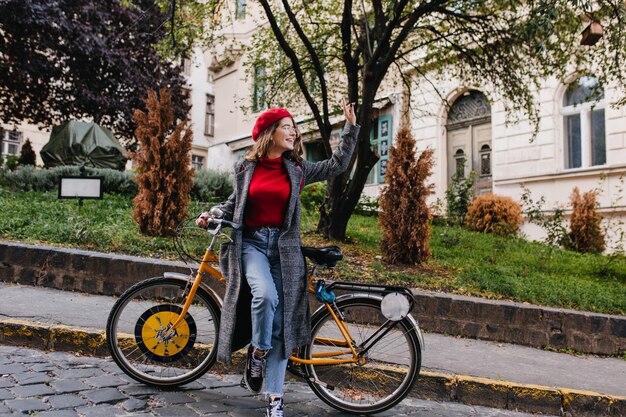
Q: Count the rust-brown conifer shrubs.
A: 4